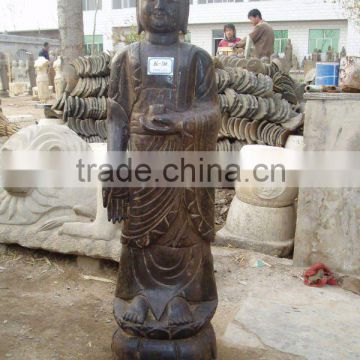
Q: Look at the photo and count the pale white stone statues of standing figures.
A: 2